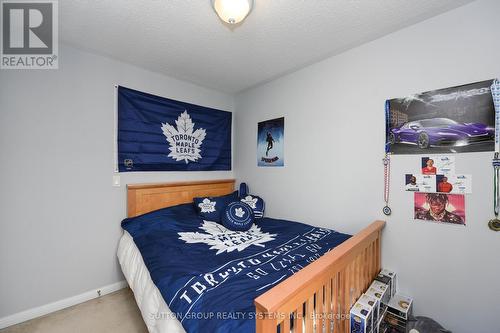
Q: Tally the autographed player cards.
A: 3